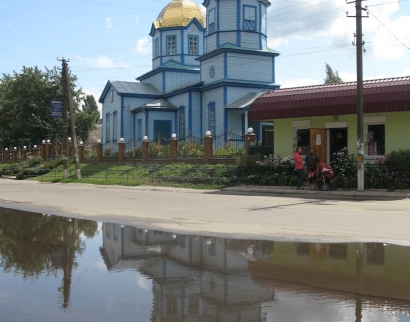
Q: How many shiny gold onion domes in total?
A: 1